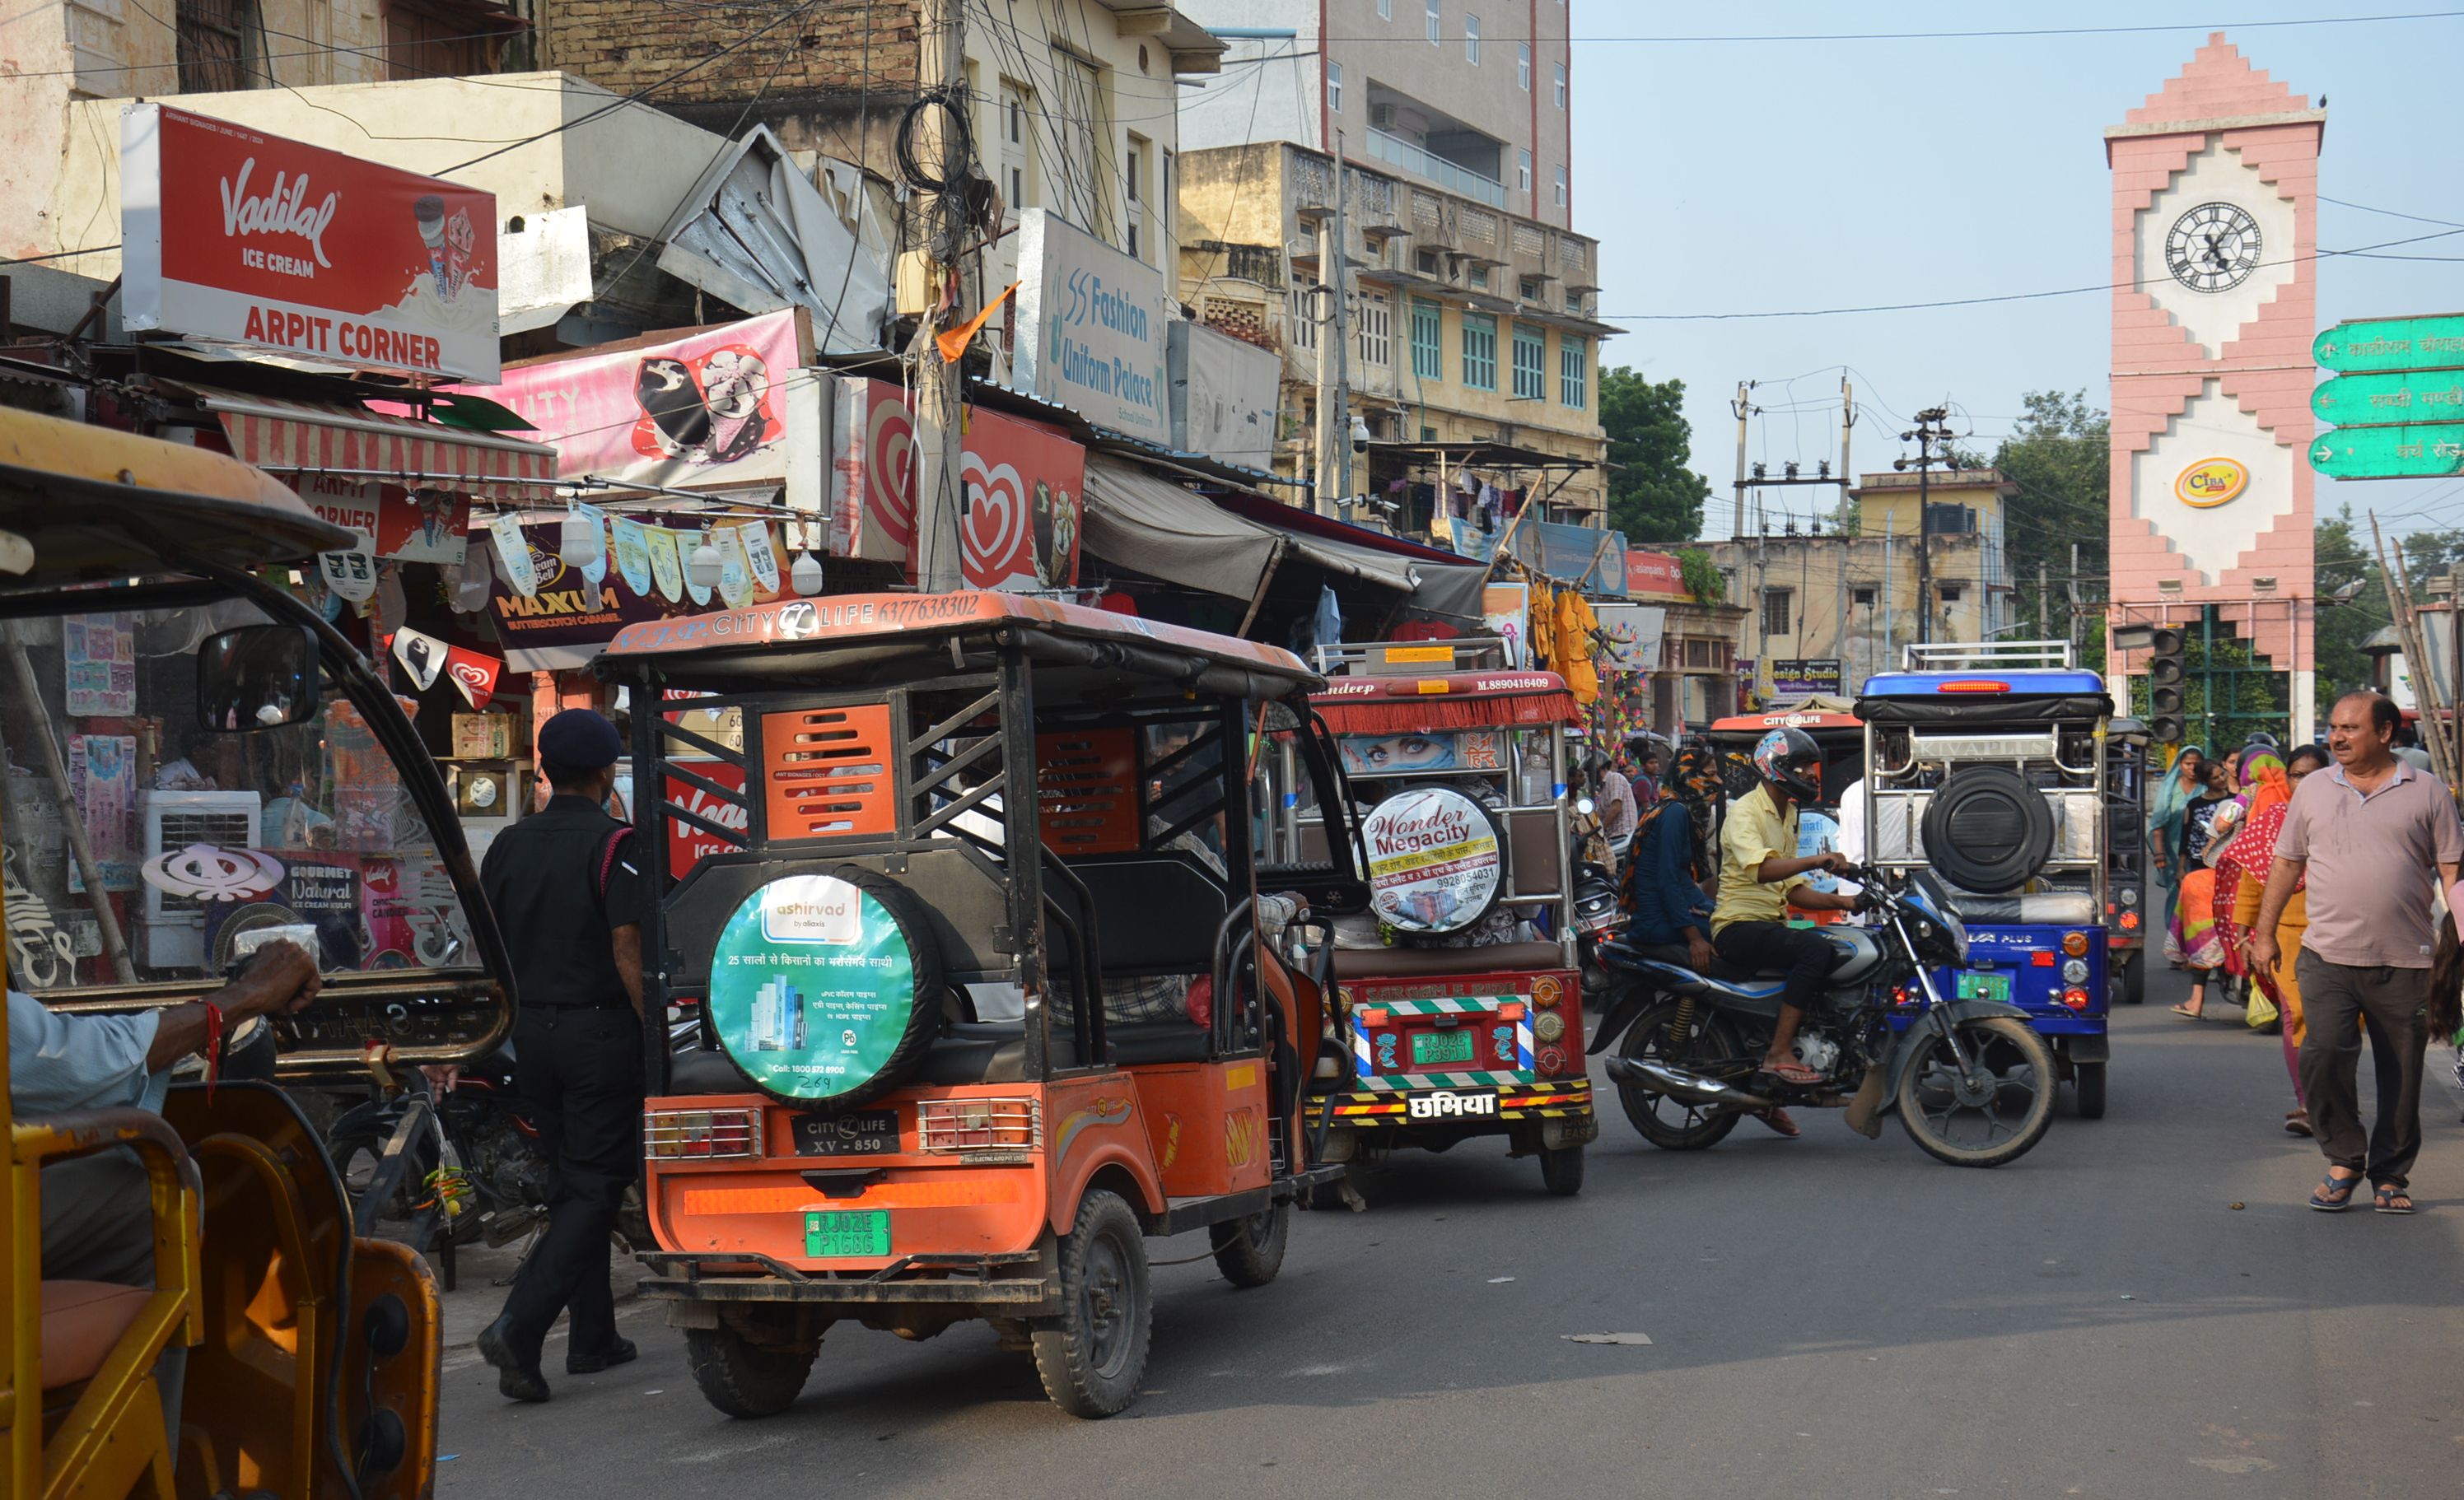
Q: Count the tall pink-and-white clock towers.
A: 1